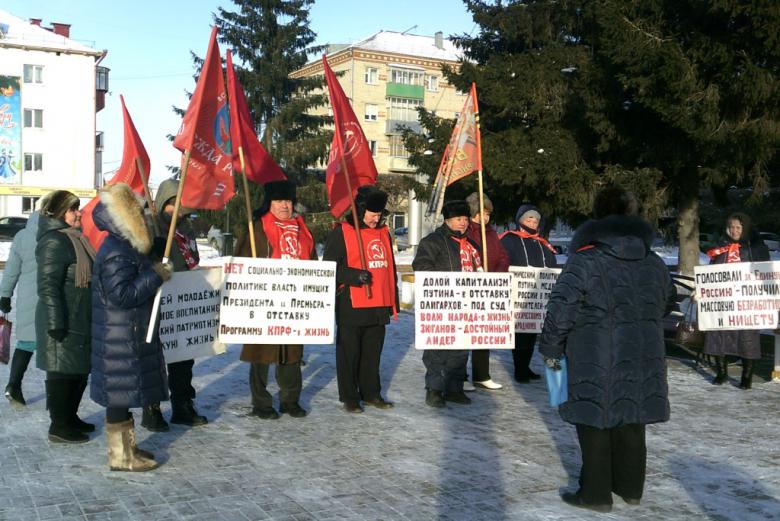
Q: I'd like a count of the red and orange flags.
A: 5